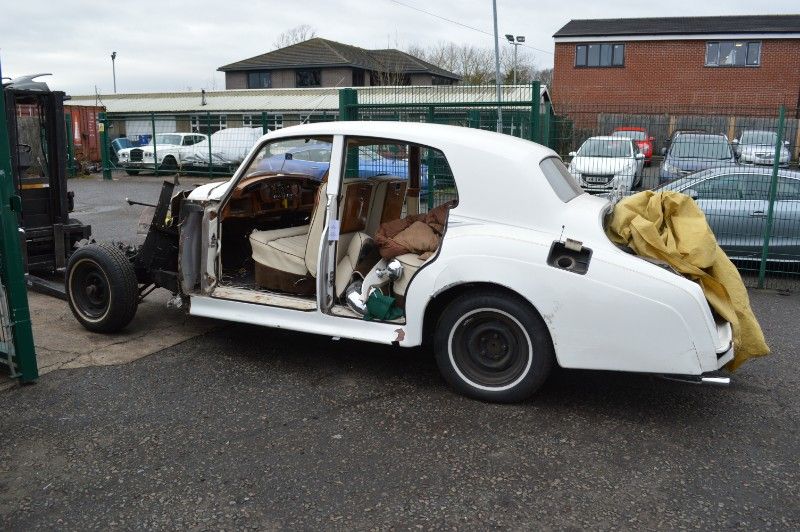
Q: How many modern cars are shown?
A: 5